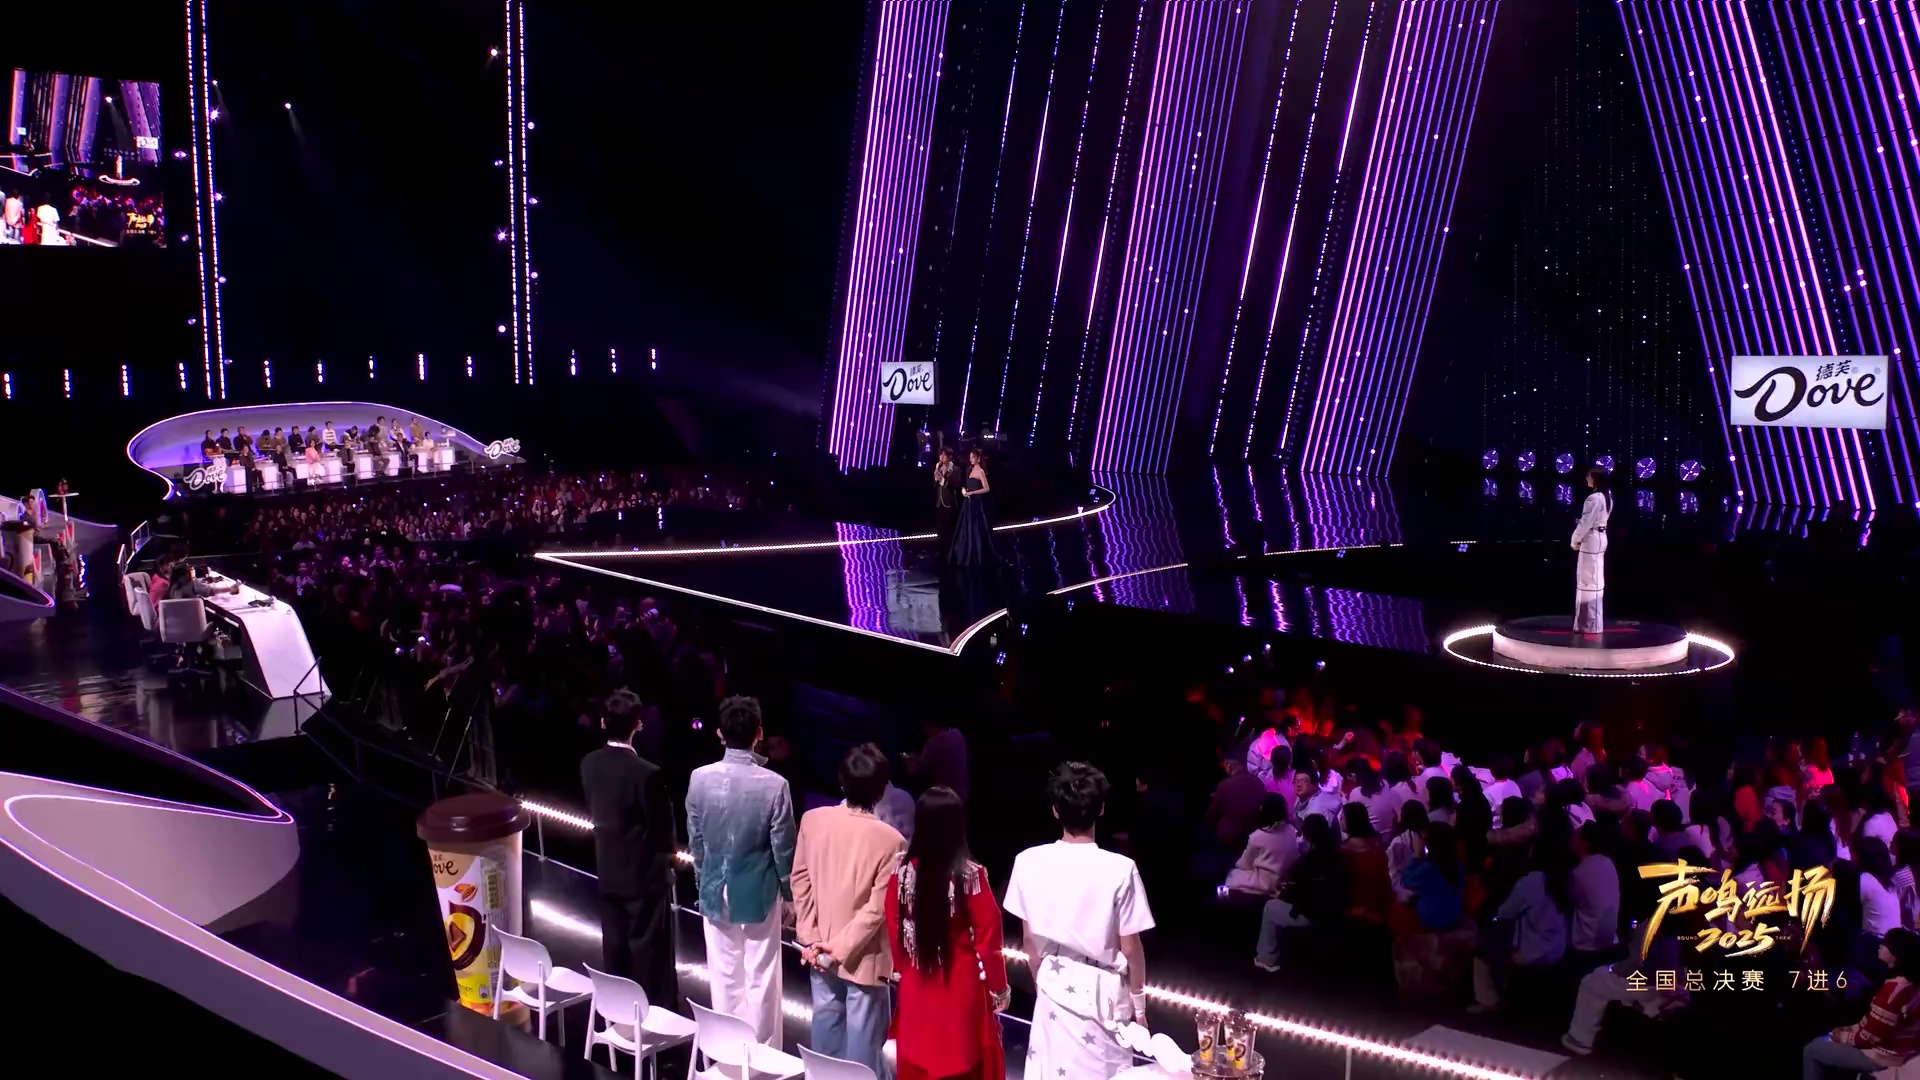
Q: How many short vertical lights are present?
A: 12